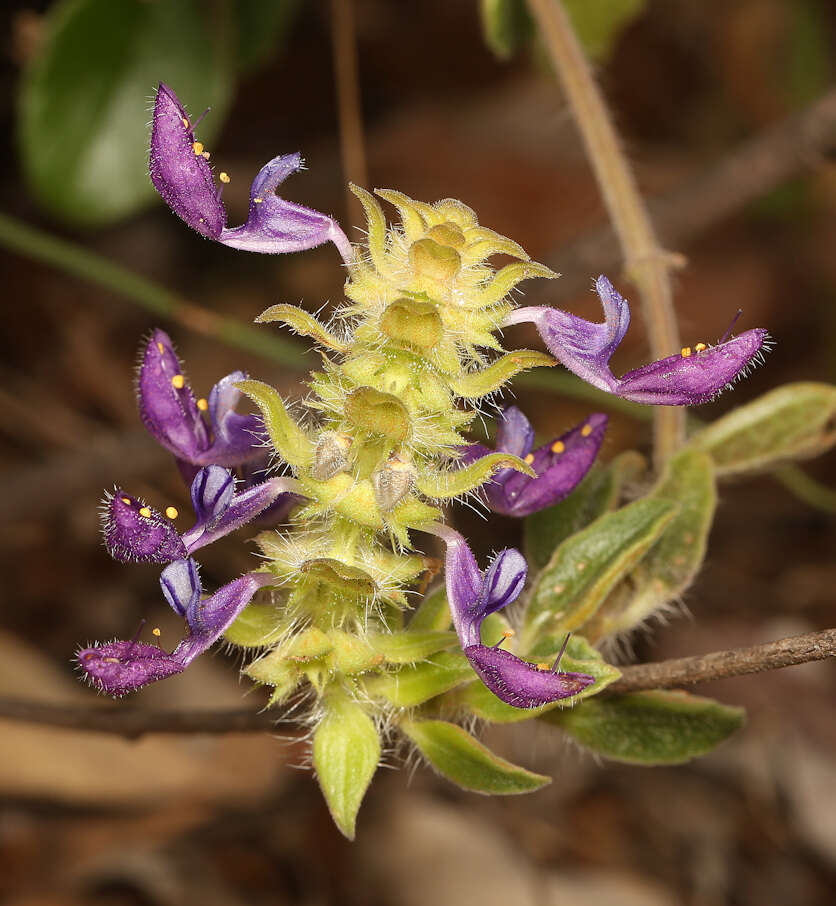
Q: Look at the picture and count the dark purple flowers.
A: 7